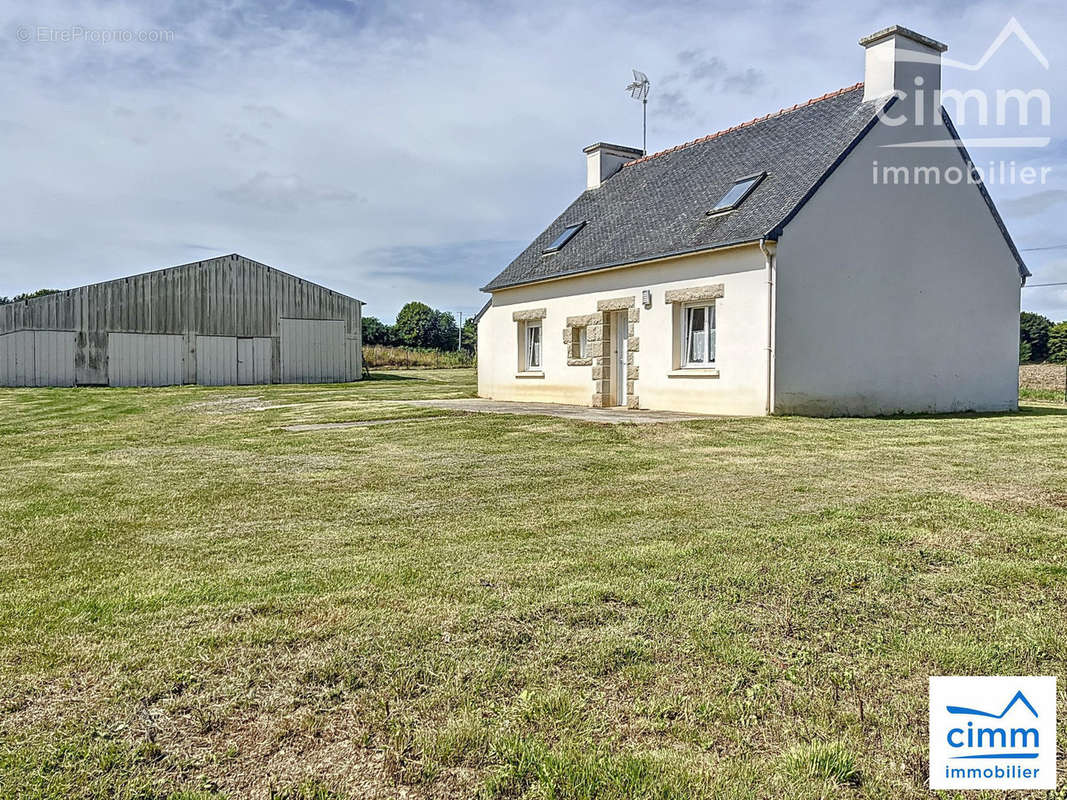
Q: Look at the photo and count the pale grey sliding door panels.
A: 4